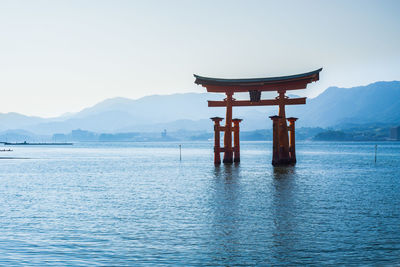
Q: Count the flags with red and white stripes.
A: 0